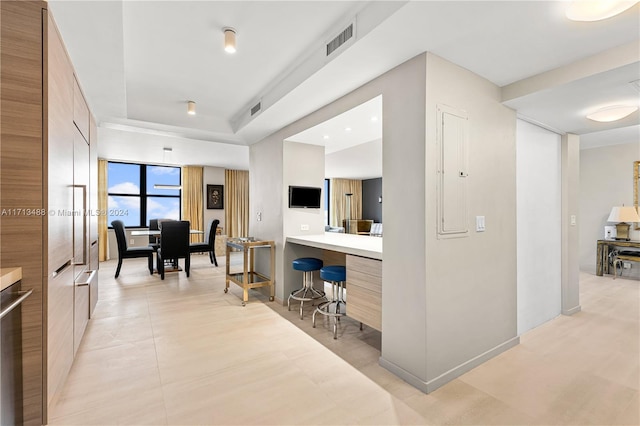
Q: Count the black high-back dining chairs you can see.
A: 4